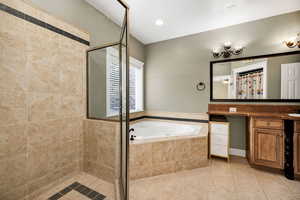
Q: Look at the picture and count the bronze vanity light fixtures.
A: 2